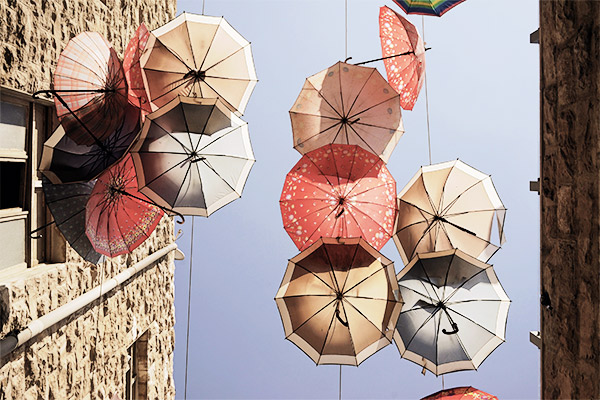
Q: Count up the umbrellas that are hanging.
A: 15